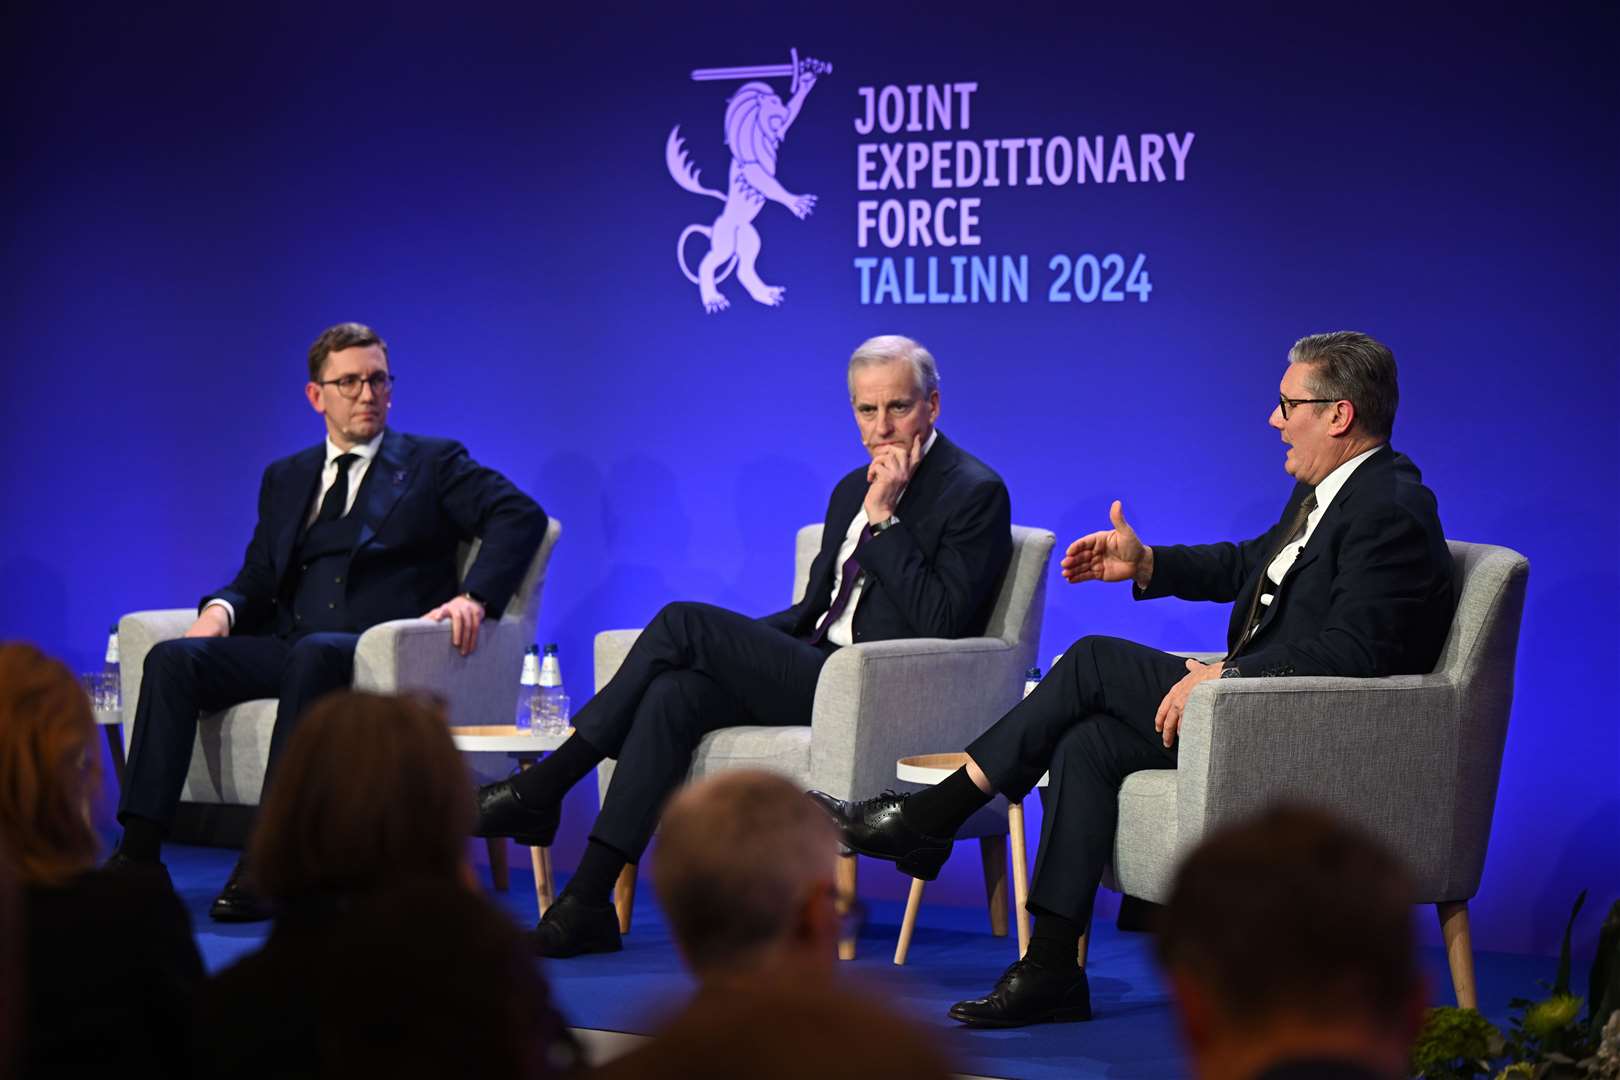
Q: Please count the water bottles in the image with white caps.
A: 0